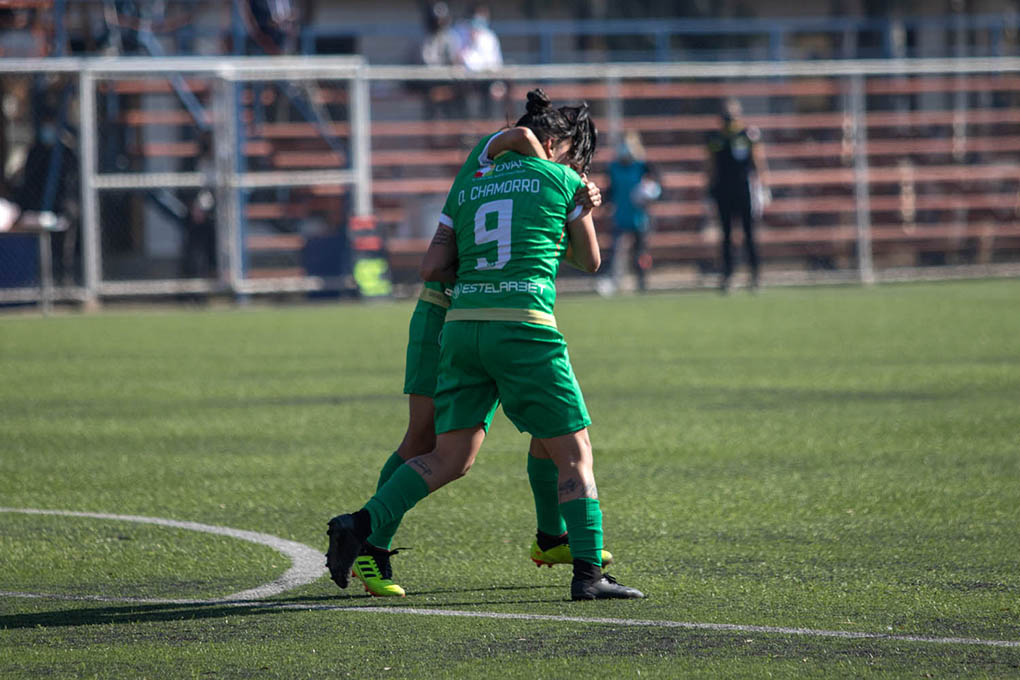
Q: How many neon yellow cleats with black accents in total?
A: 2